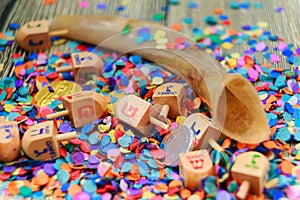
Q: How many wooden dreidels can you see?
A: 10